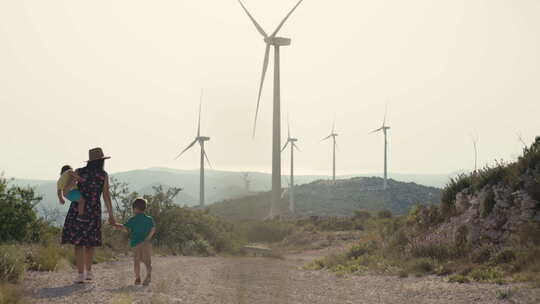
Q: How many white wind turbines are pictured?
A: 5